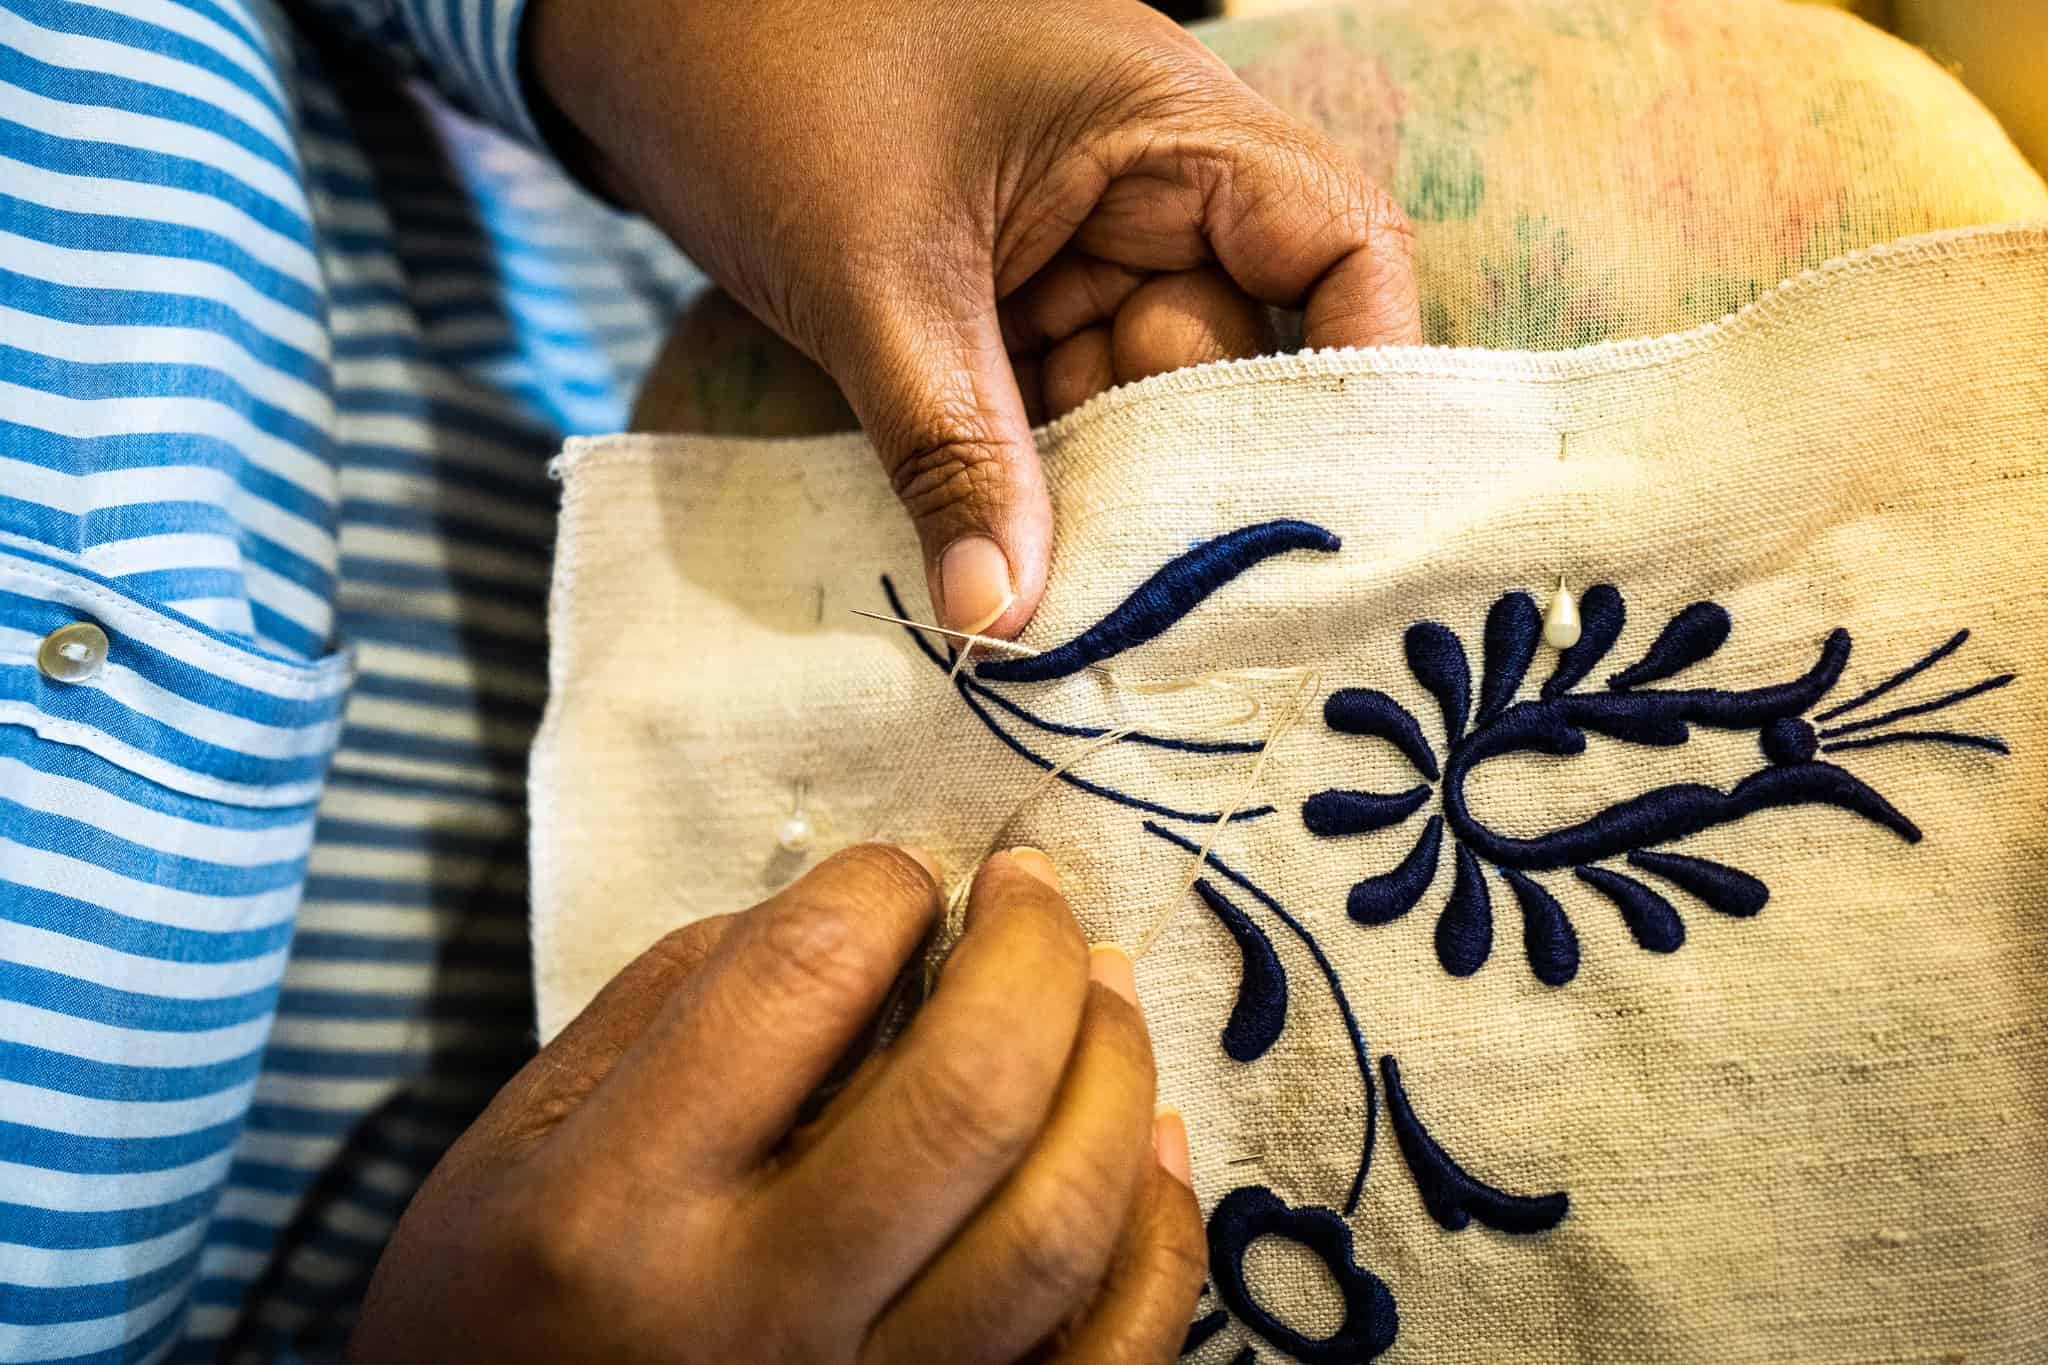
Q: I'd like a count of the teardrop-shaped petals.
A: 11